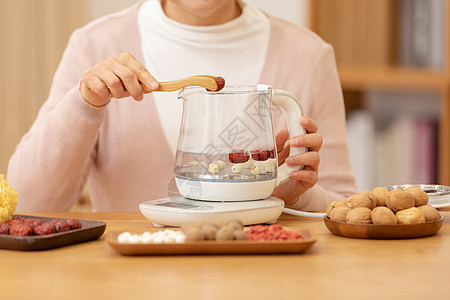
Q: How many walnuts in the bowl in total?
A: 11